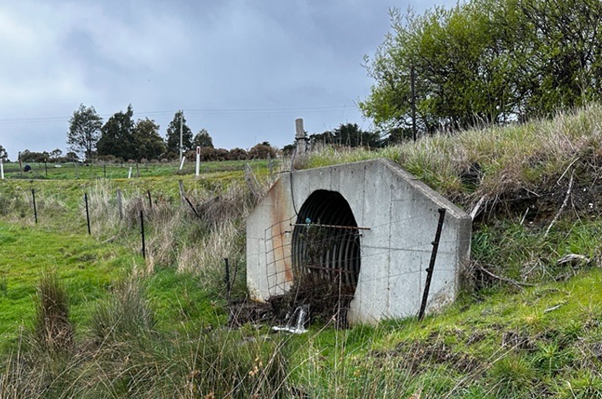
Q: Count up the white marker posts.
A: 4